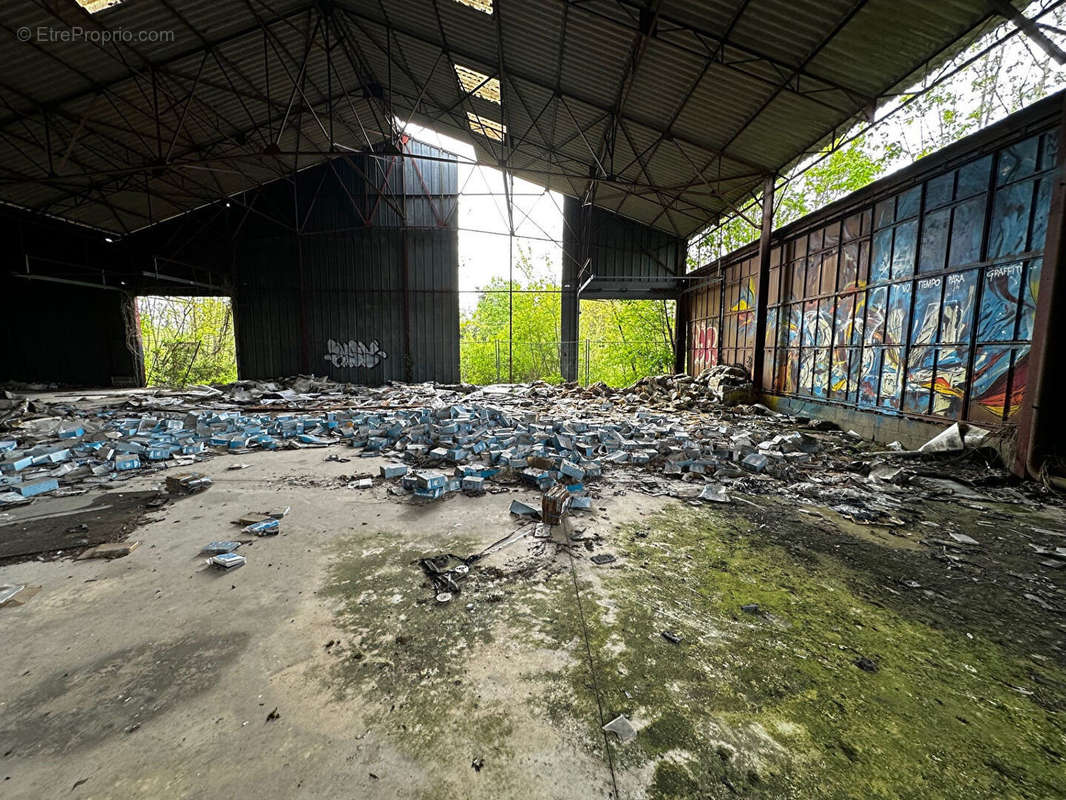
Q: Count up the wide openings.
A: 3